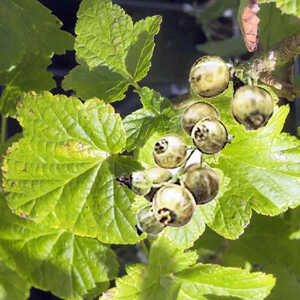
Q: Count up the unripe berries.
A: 10